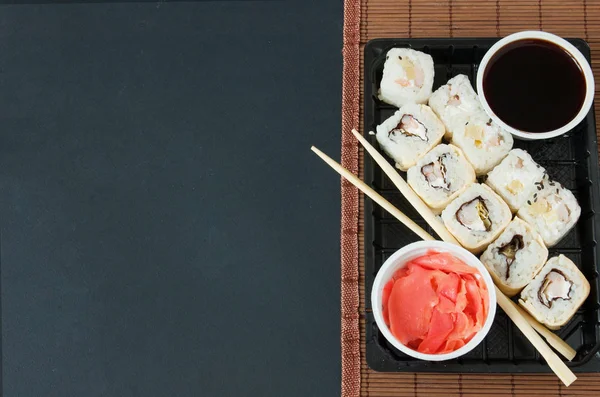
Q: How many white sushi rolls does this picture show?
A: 10